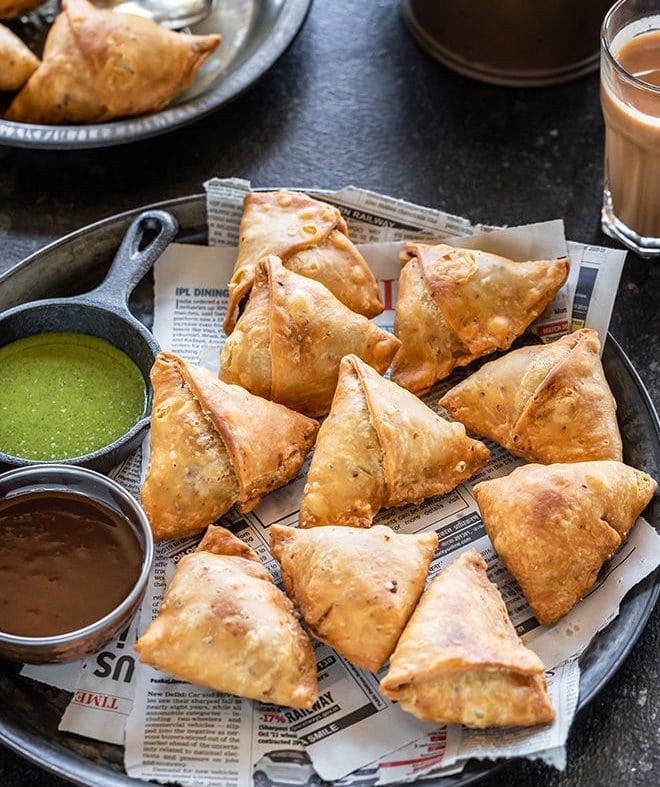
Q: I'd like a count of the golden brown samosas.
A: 13